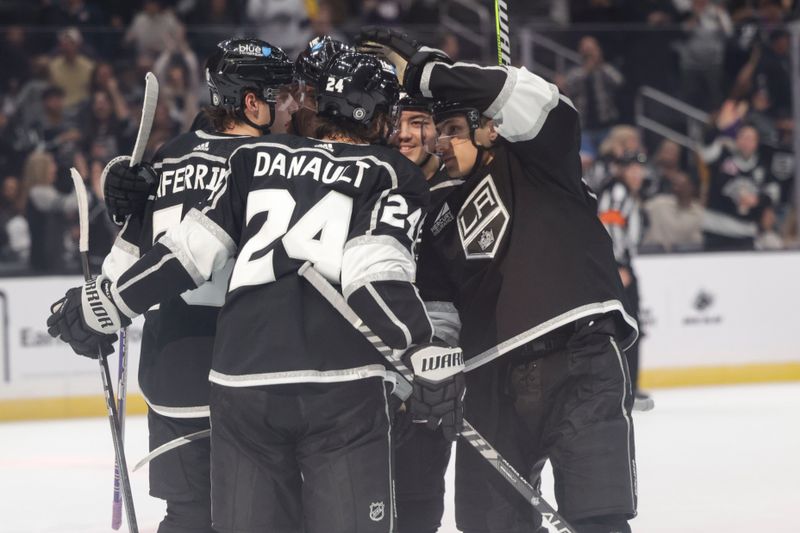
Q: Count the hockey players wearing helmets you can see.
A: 5